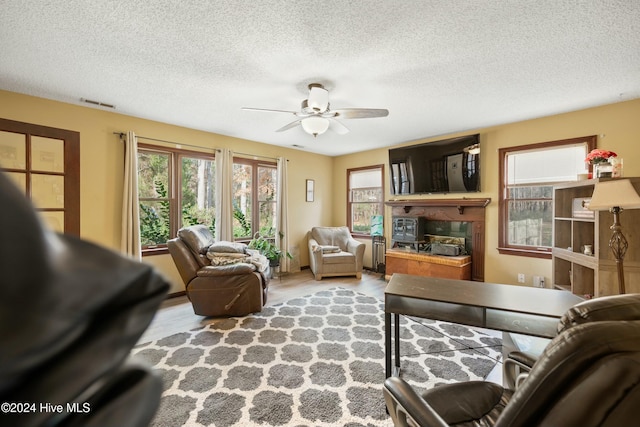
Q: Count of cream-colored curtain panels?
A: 3